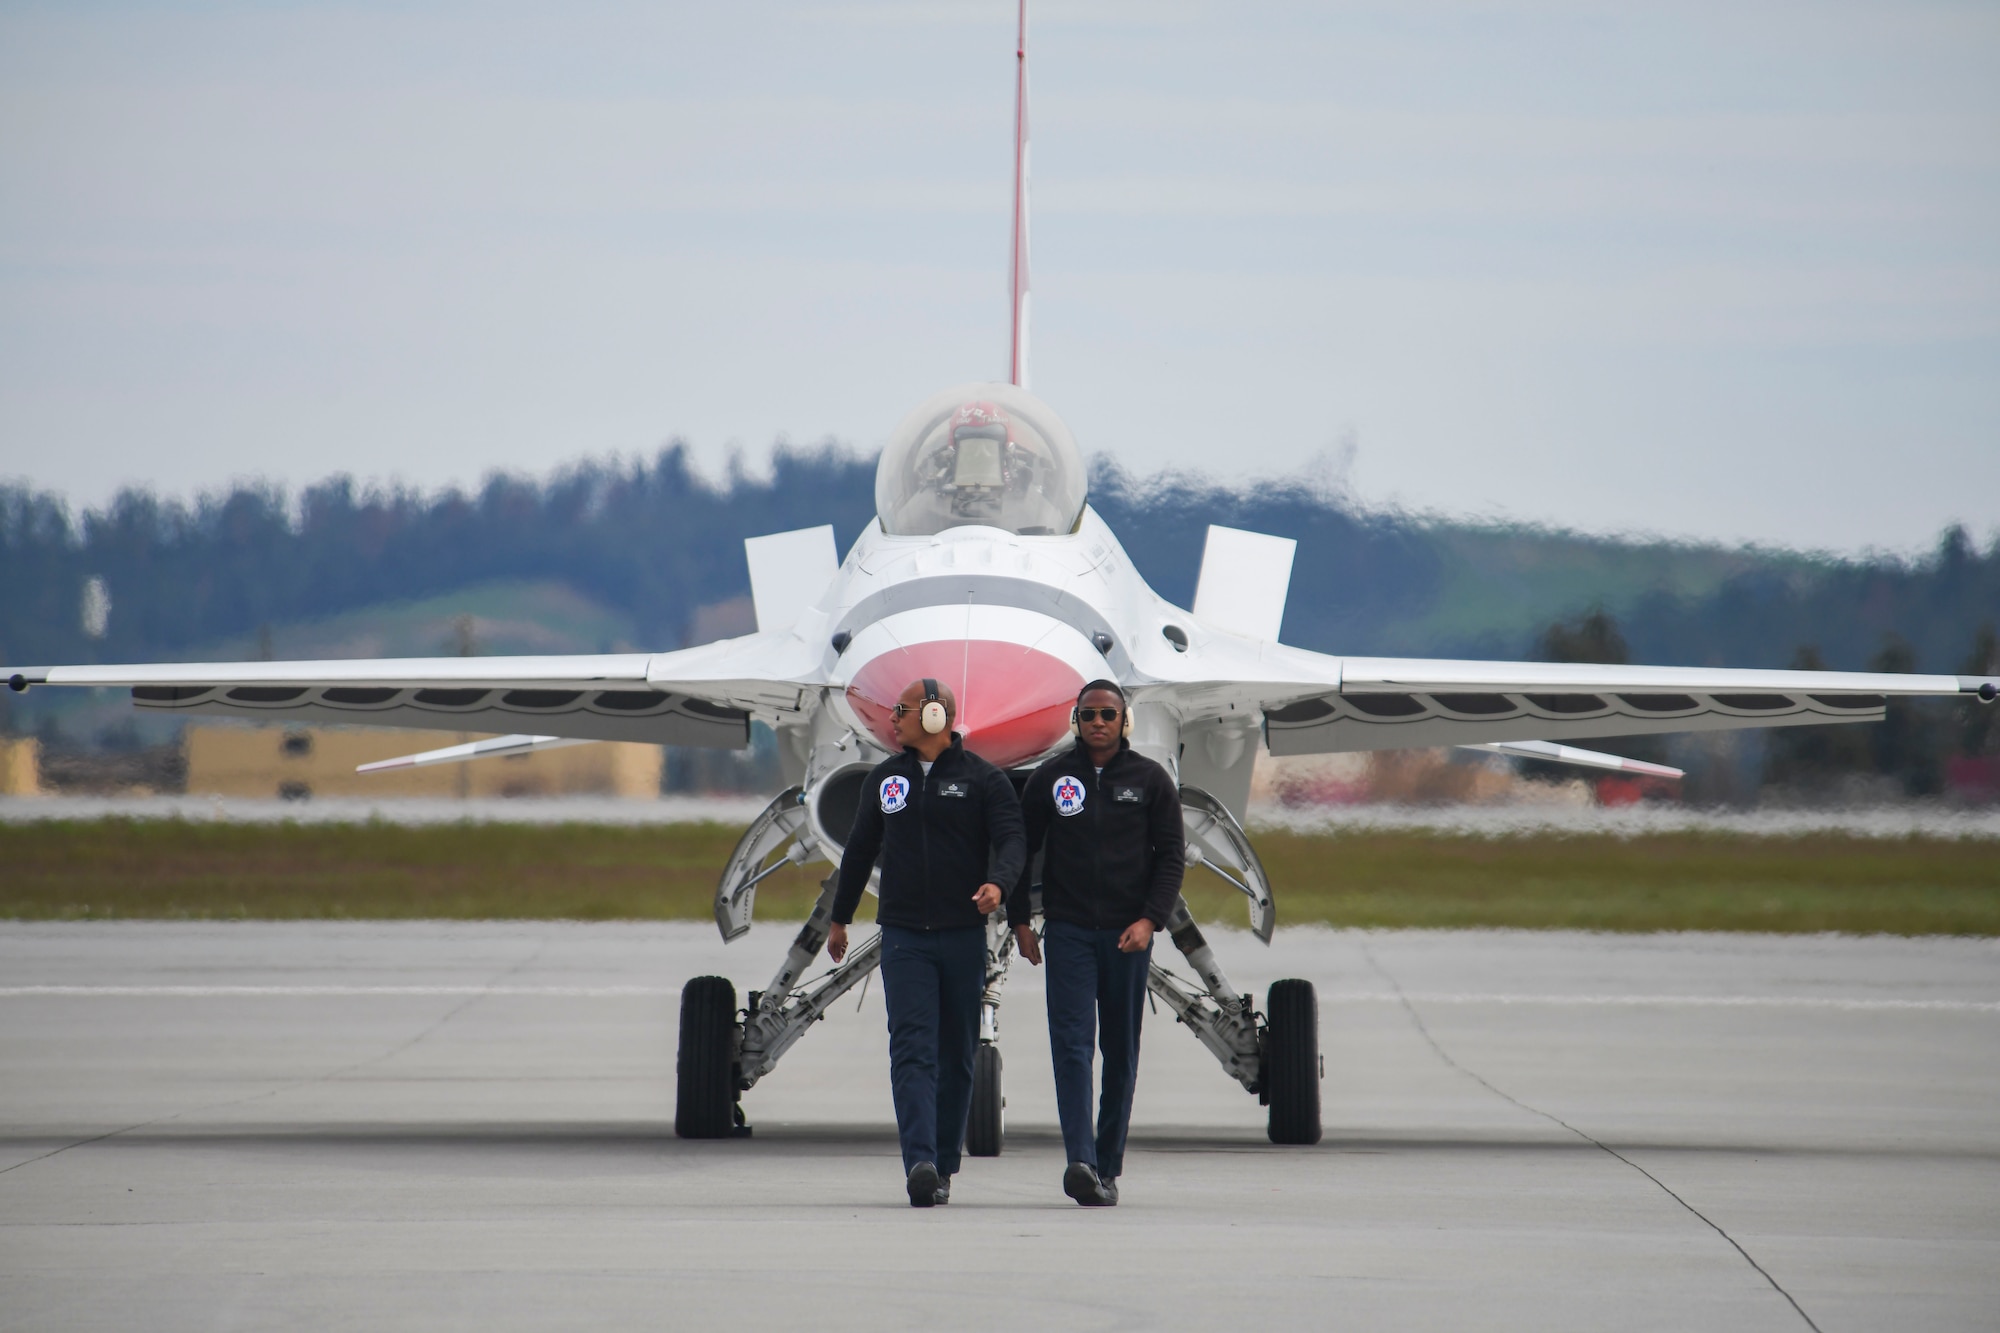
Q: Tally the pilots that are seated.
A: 1